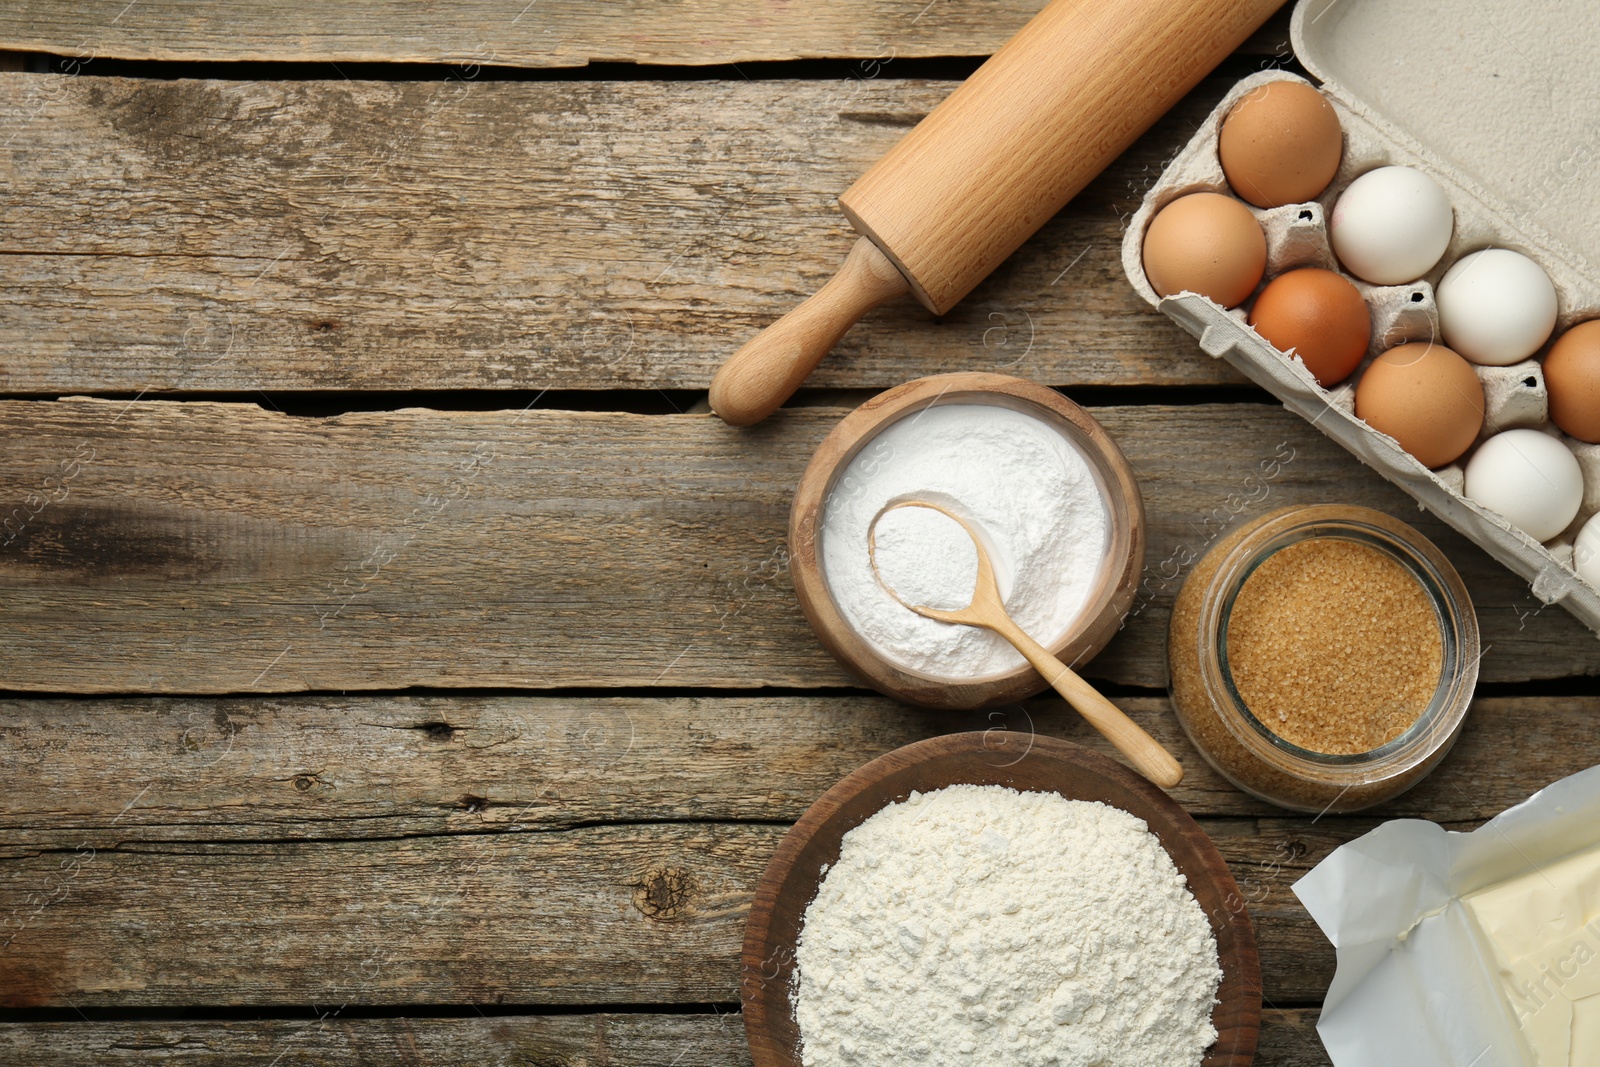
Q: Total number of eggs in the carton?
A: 9